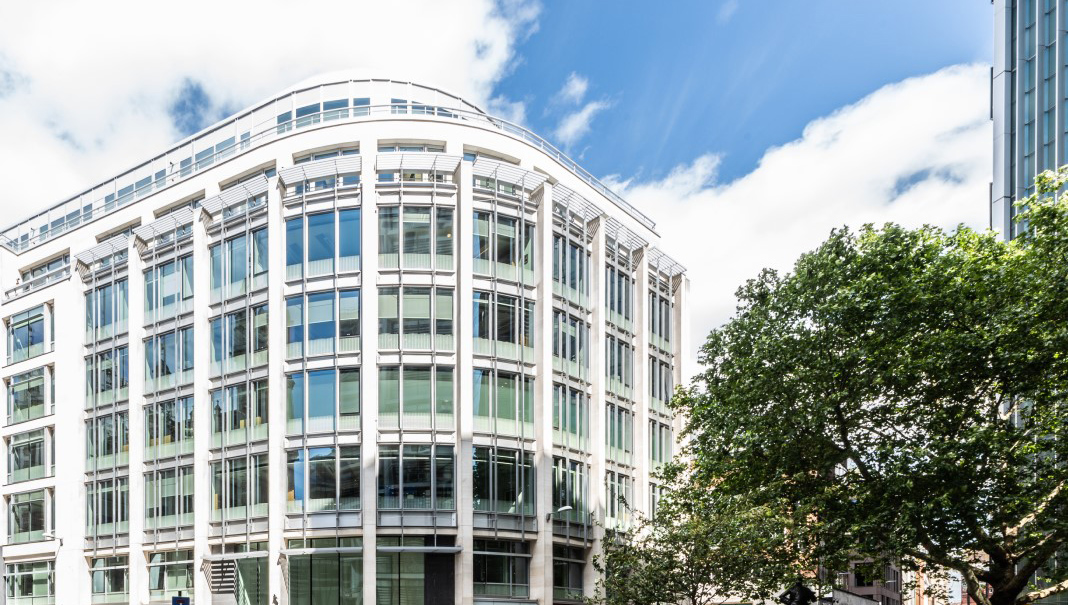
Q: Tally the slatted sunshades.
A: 9